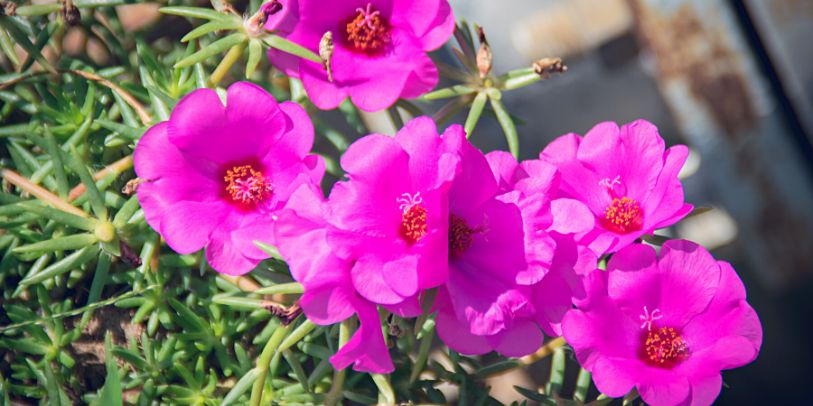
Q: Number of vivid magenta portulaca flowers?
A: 6